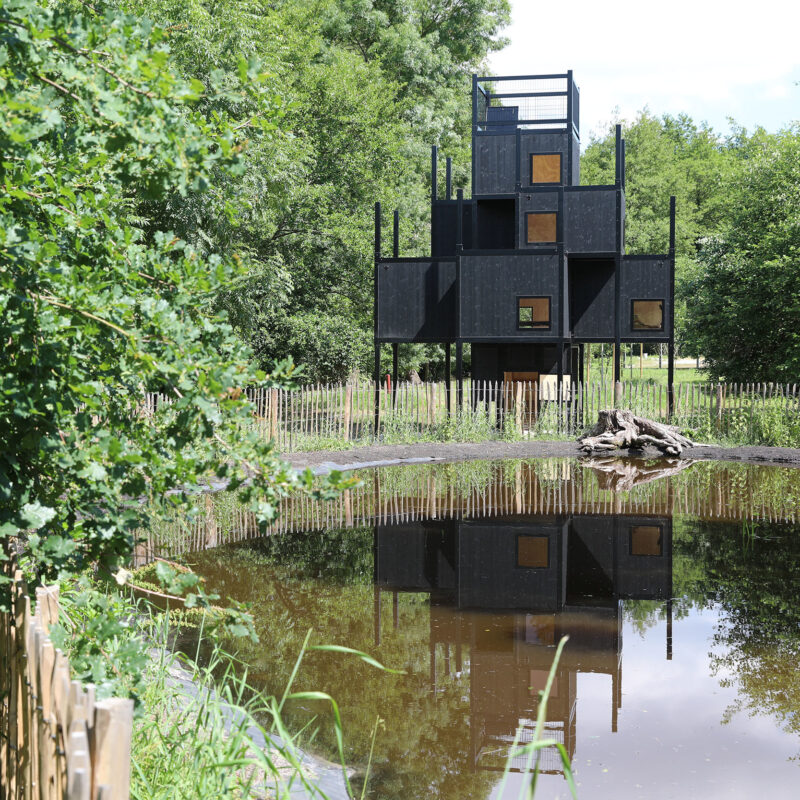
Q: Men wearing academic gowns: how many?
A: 0